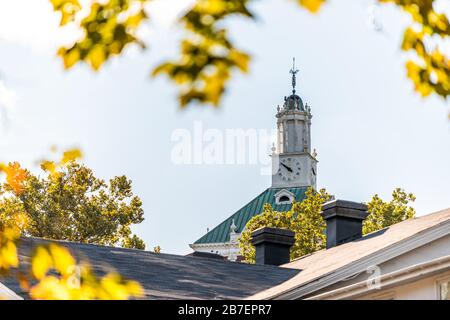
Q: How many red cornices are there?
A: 0